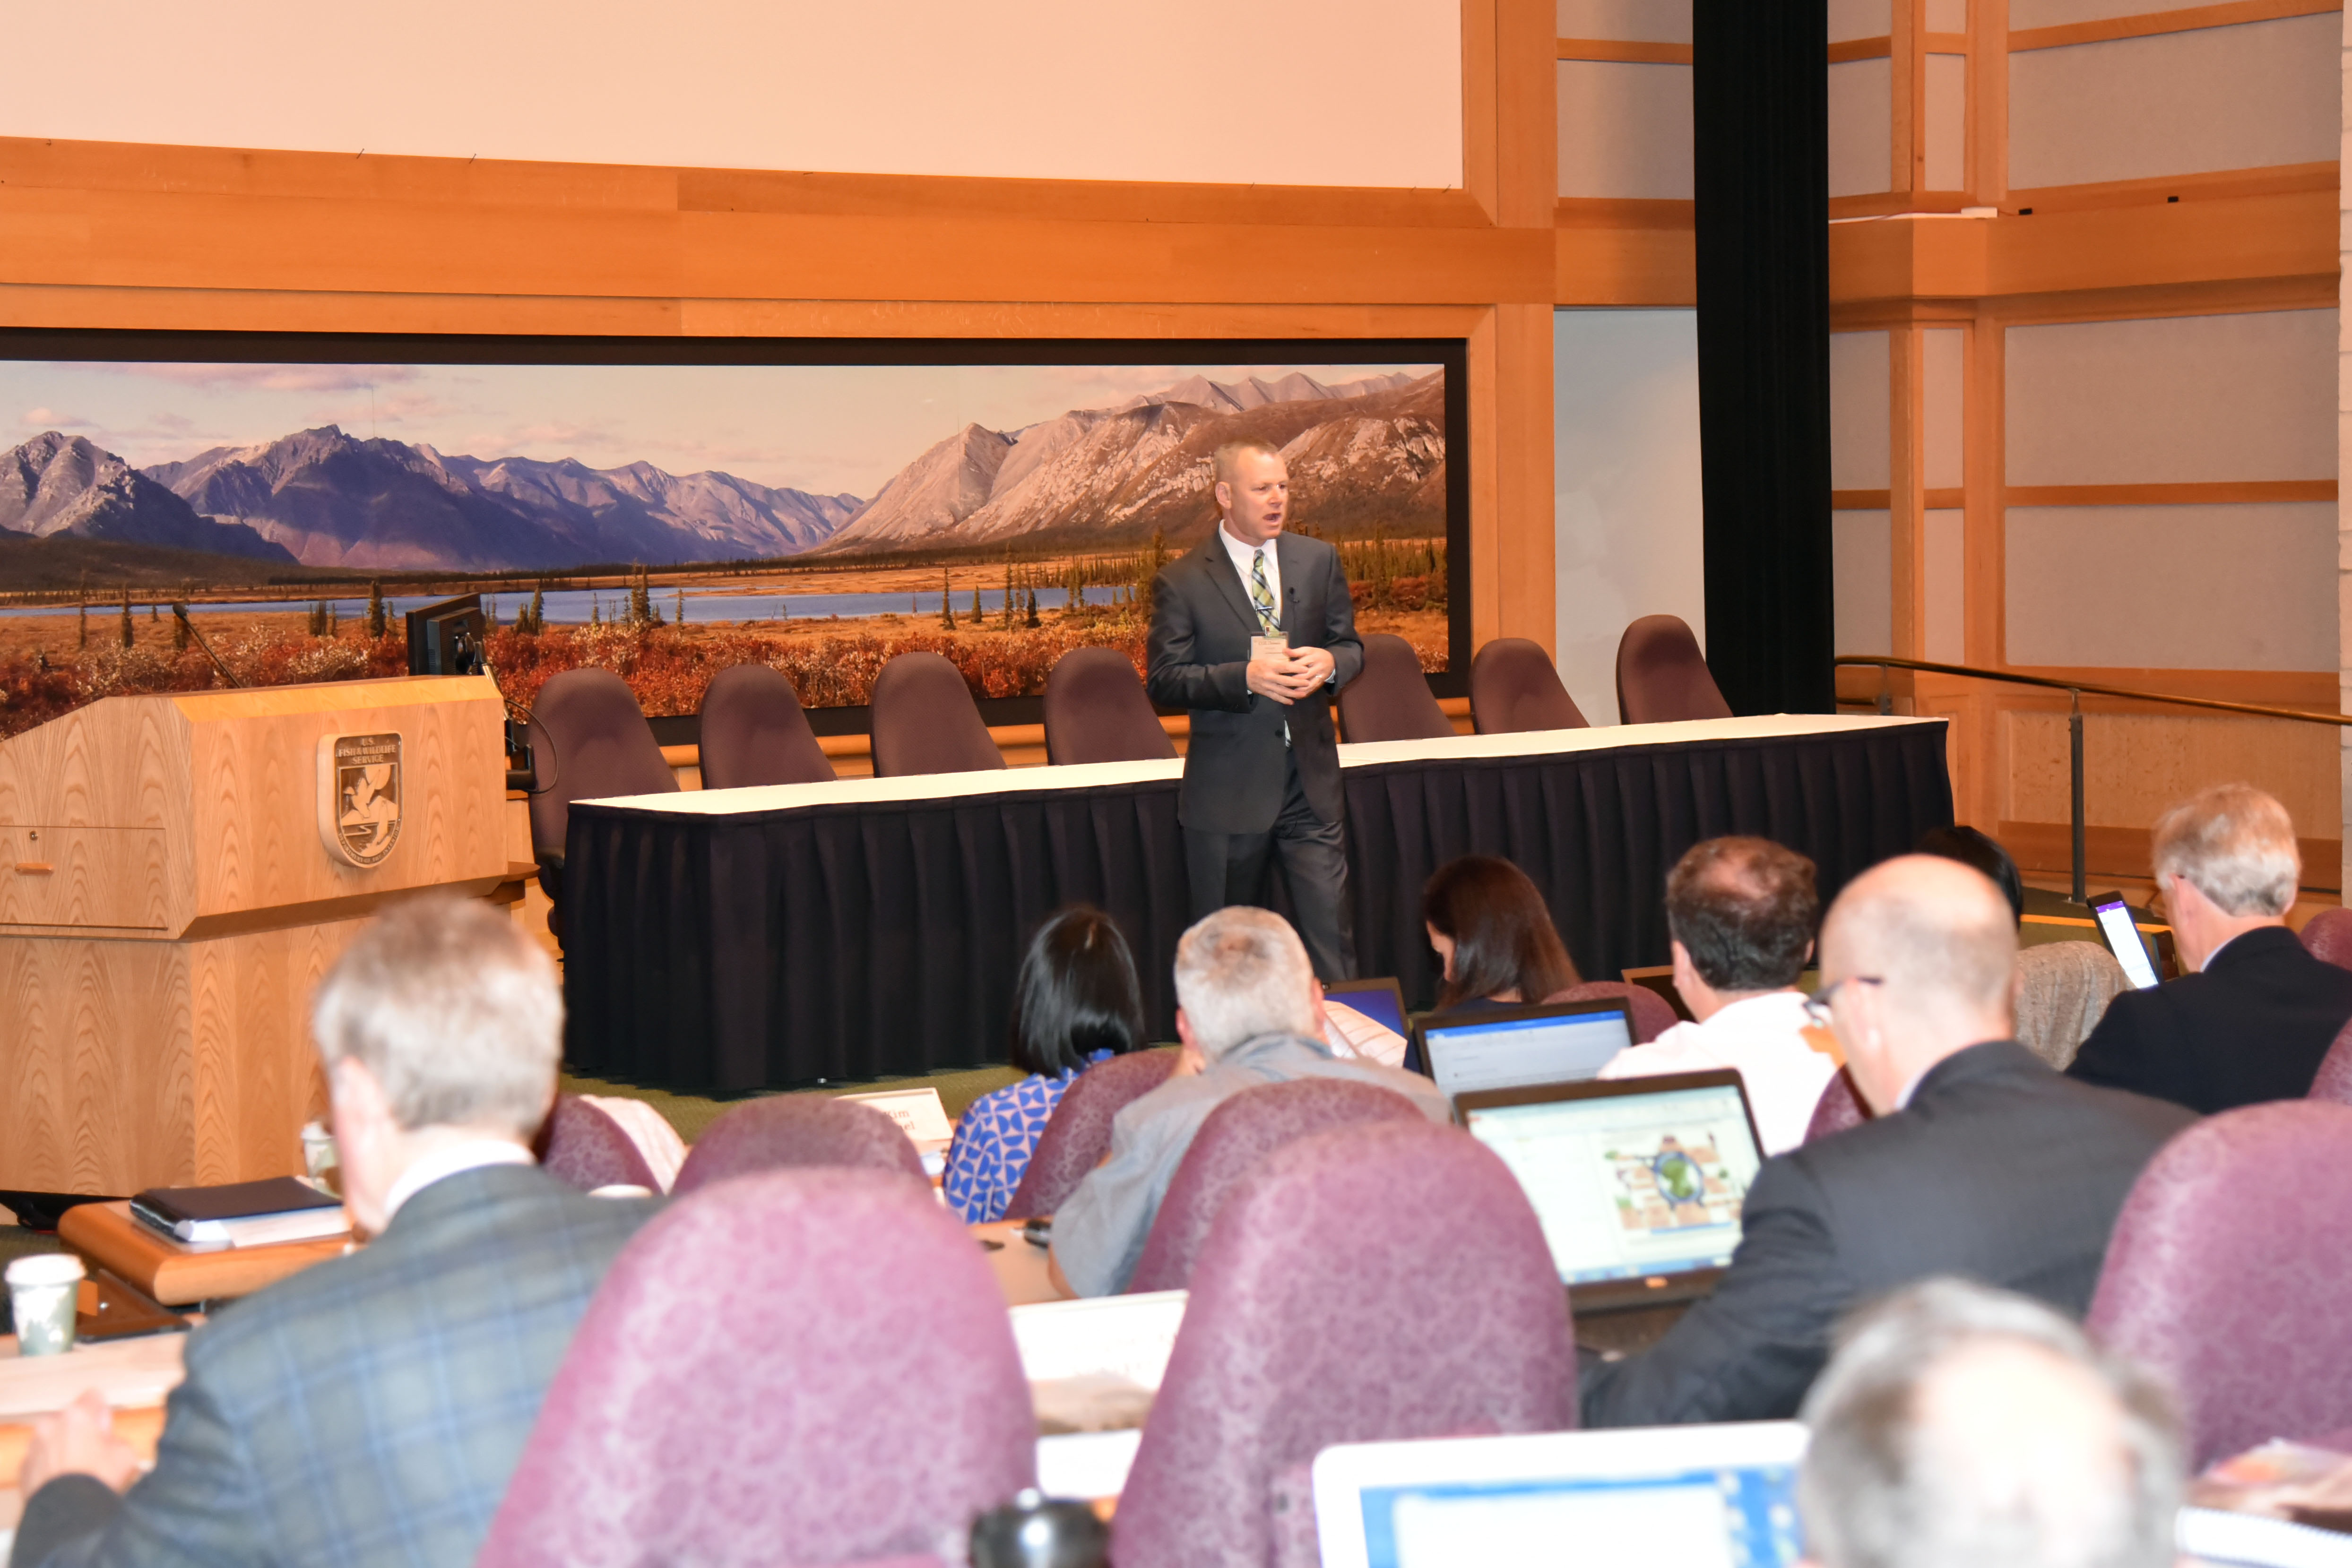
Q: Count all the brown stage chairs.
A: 7